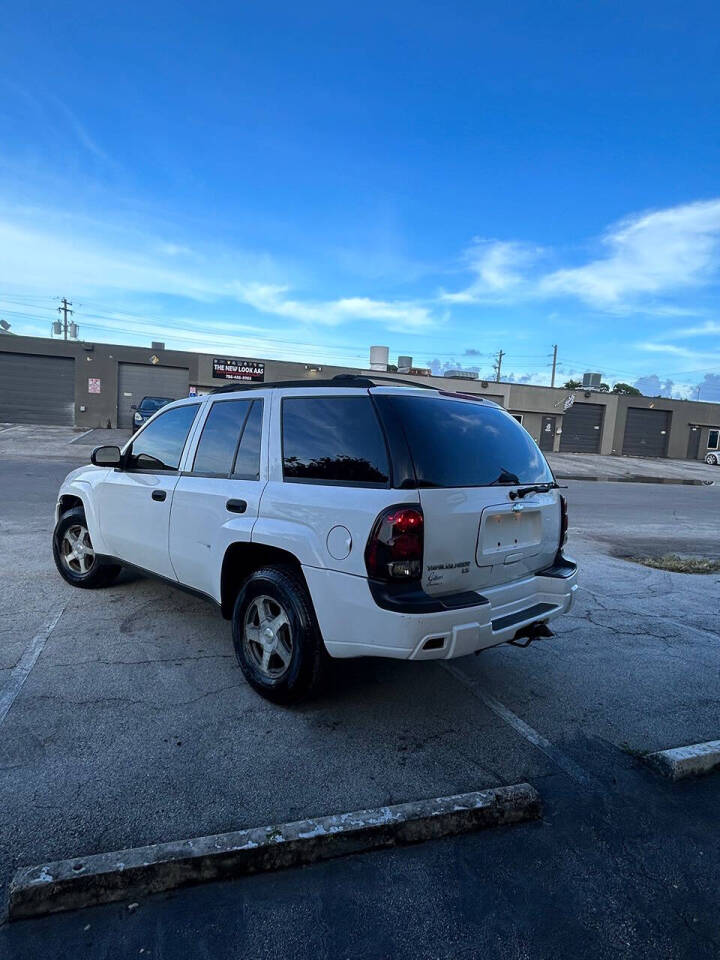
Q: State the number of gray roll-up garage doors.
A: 4